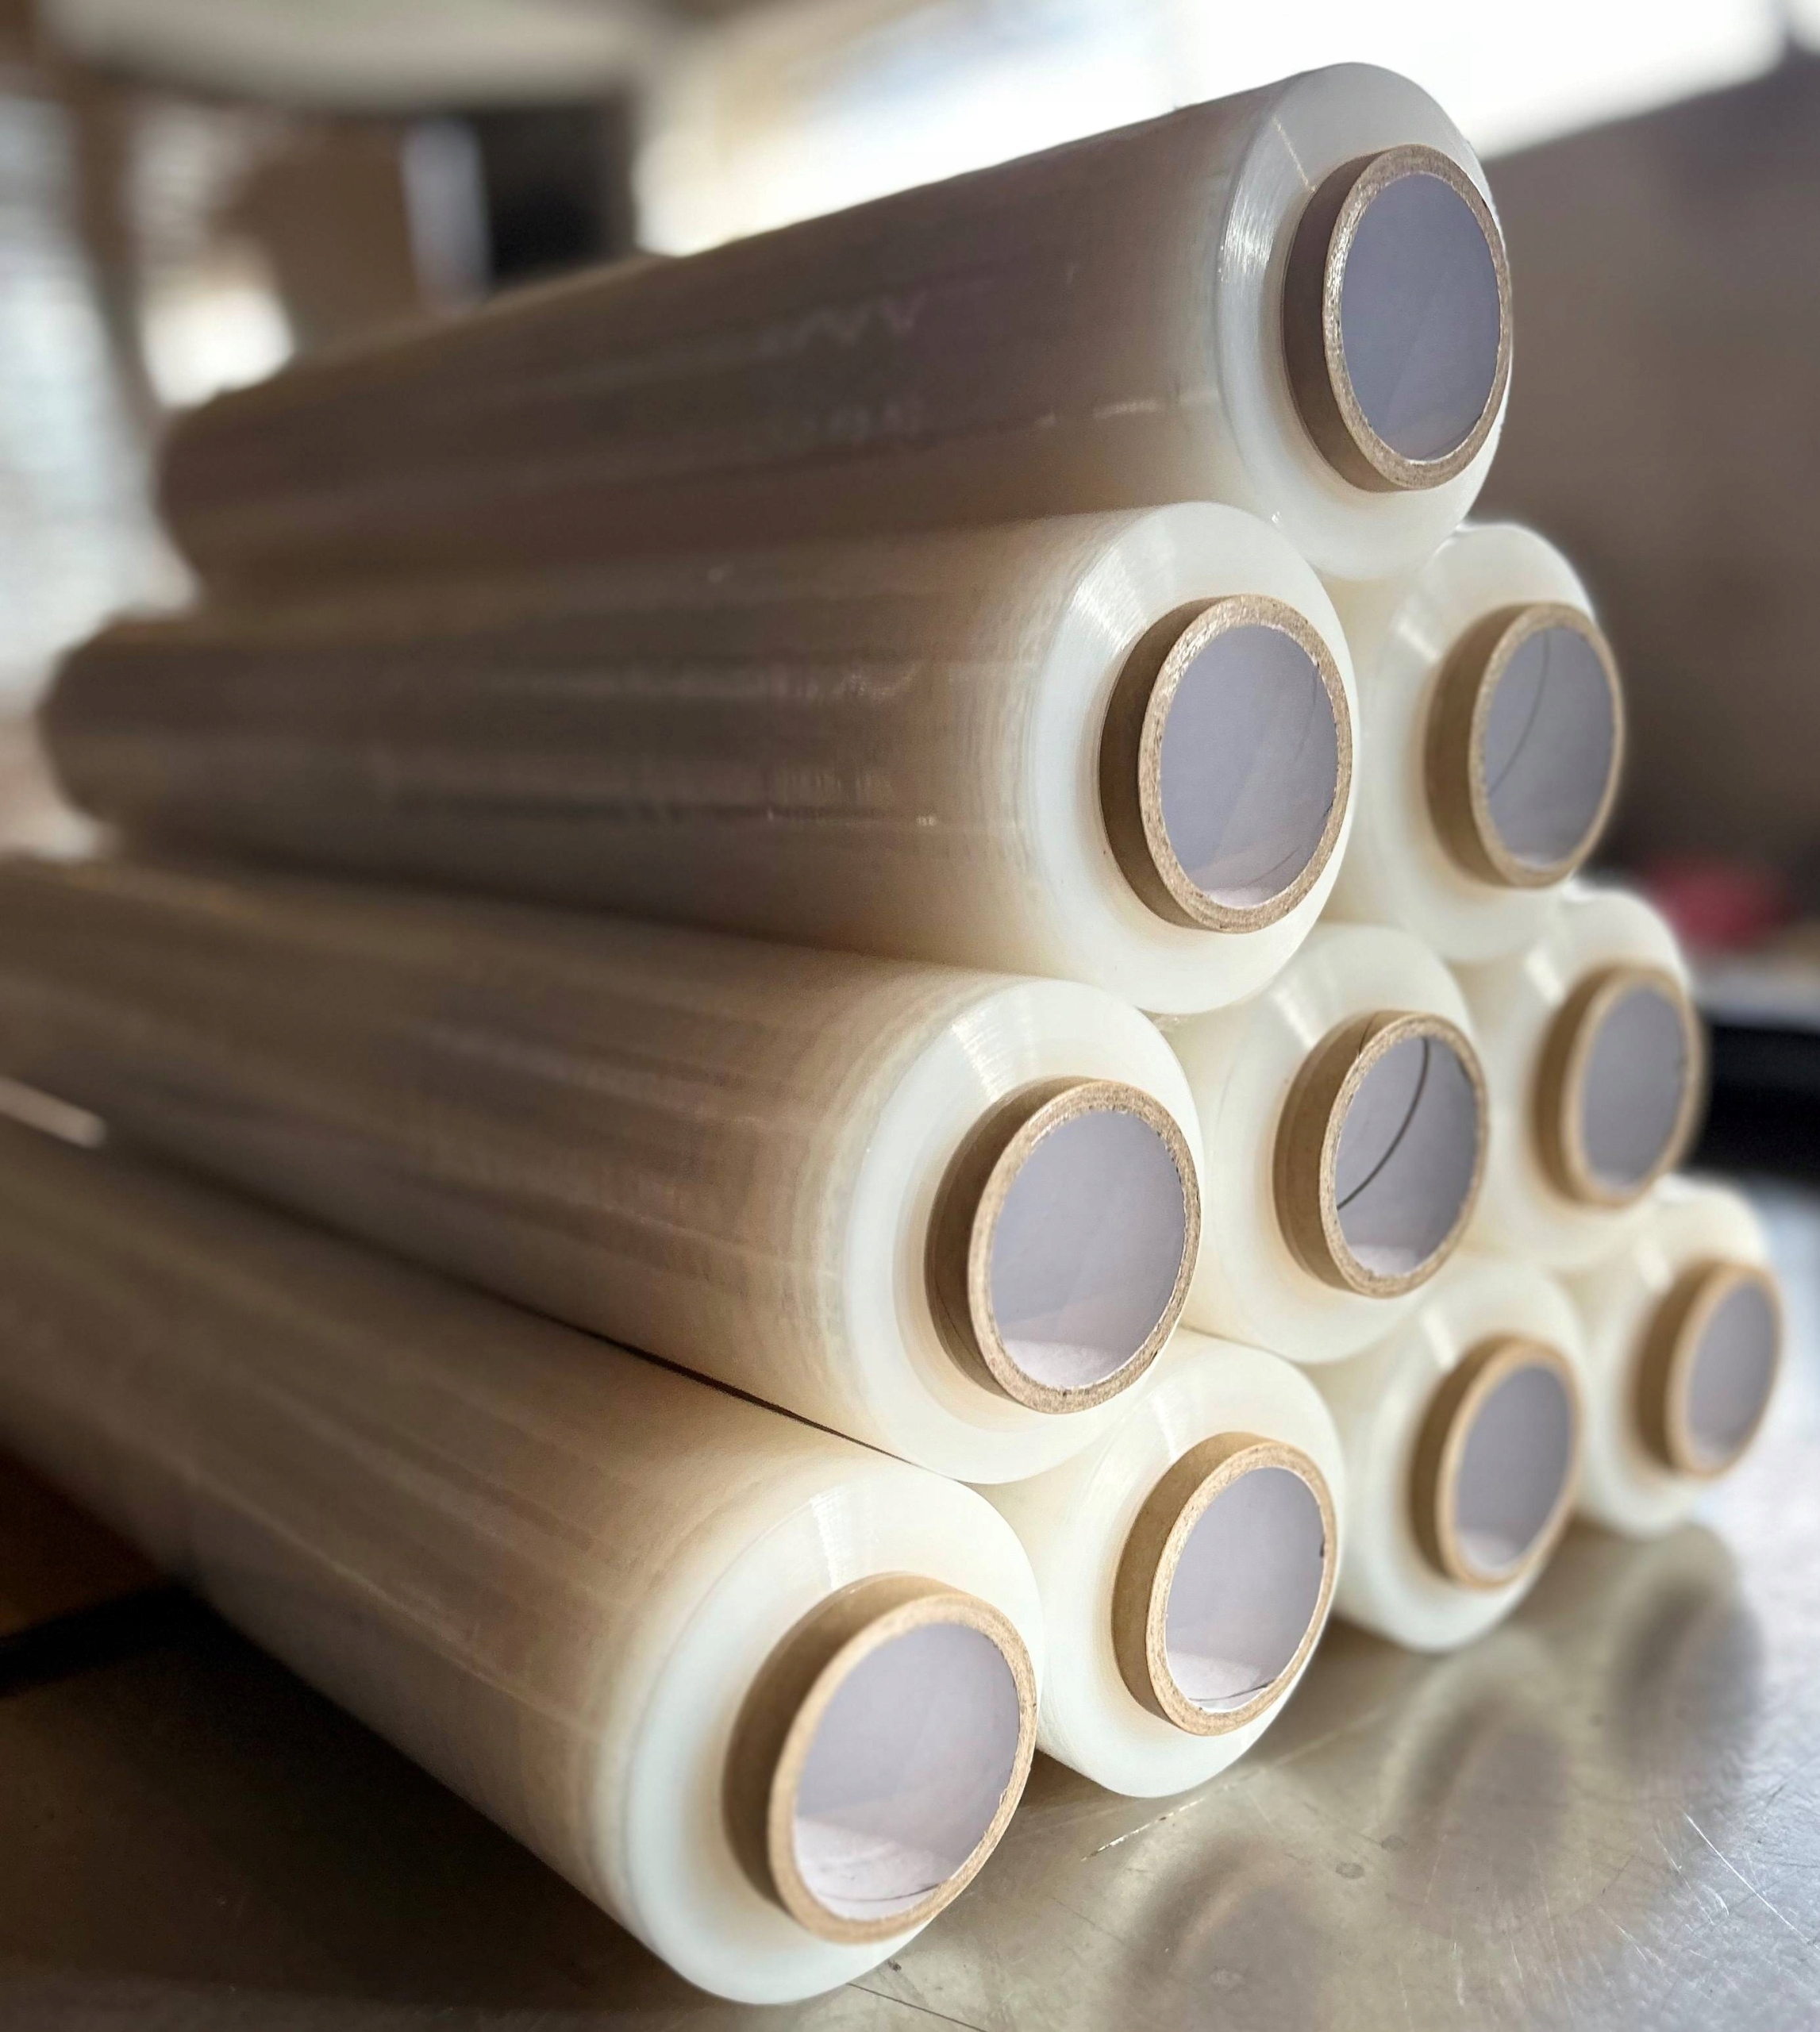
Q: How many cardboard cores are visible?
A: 10